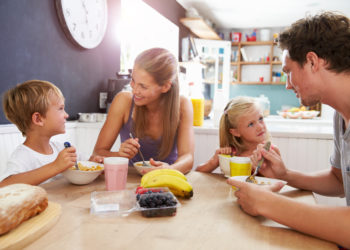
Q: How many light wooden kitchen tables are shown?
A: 1